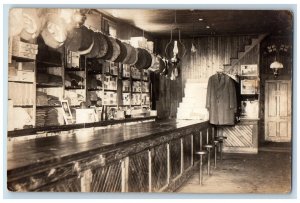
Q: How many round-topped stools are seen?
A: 4